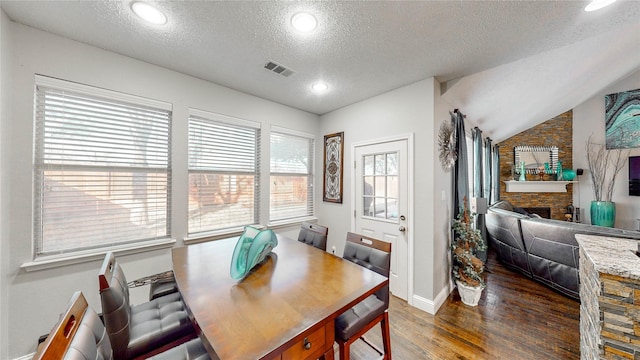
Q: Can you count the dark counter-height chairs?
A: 4